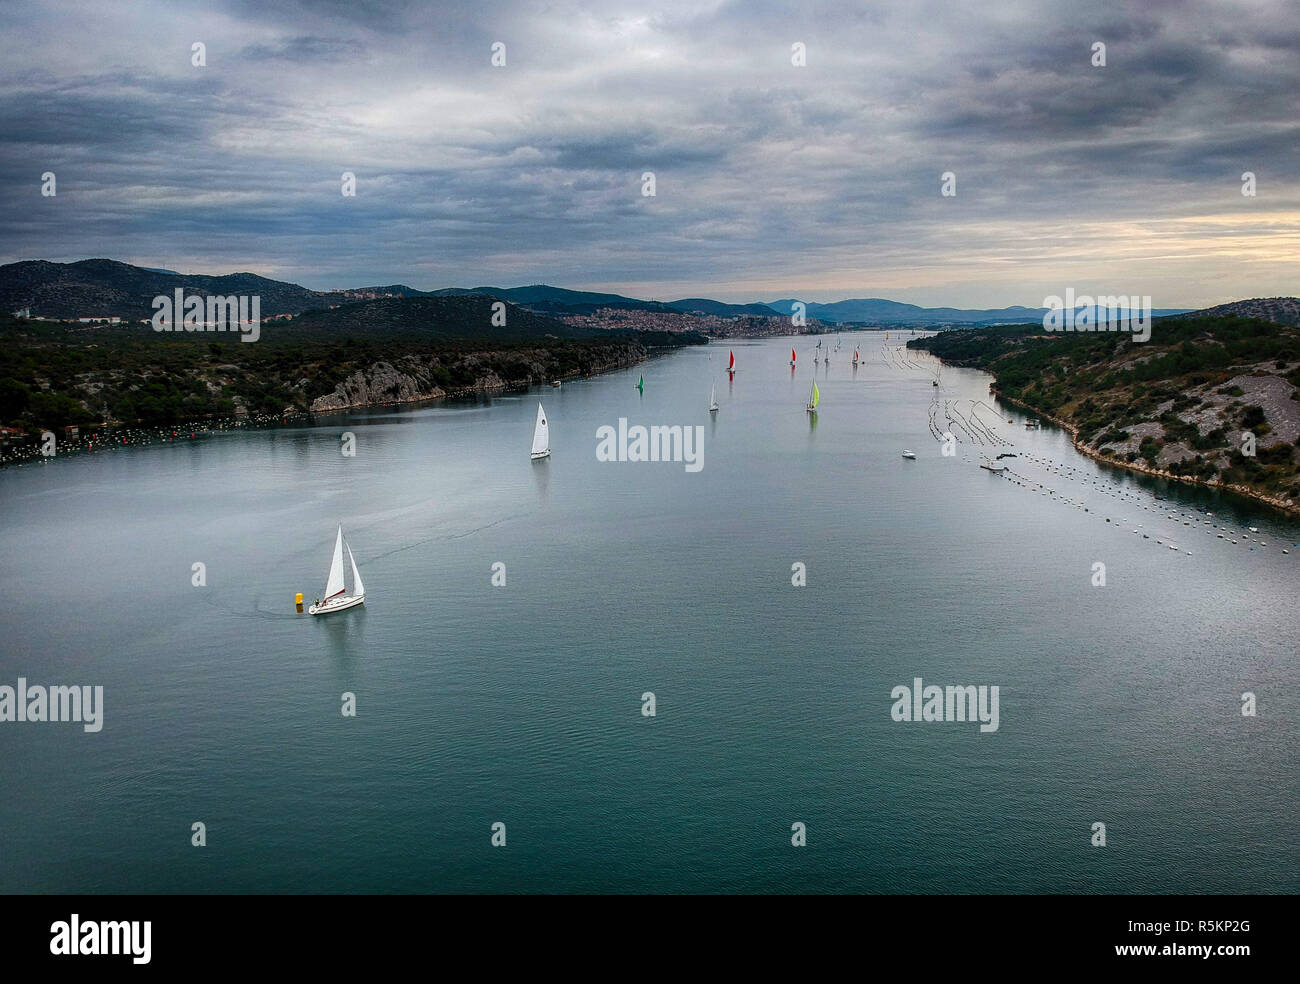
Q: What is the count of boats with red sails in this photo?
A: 3